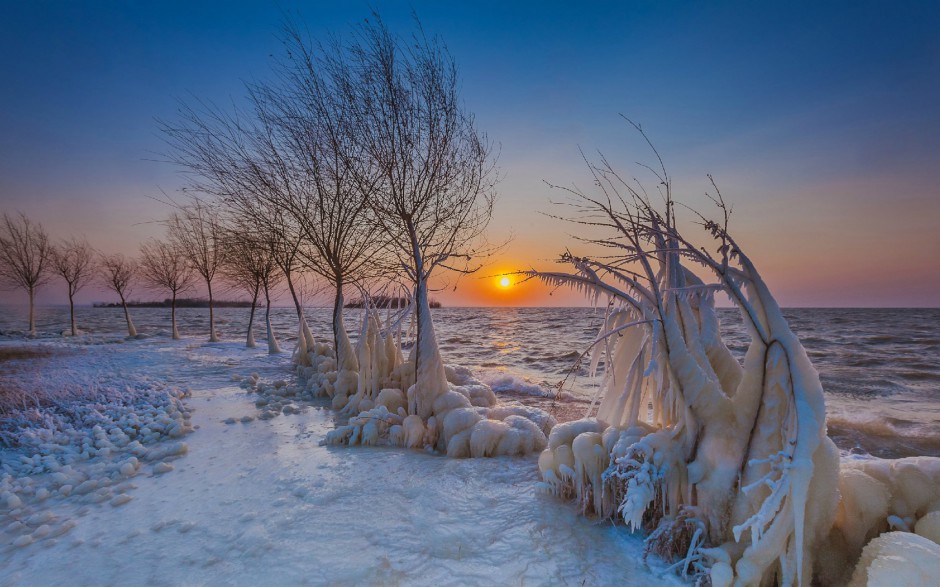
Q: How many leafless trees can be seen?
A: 11